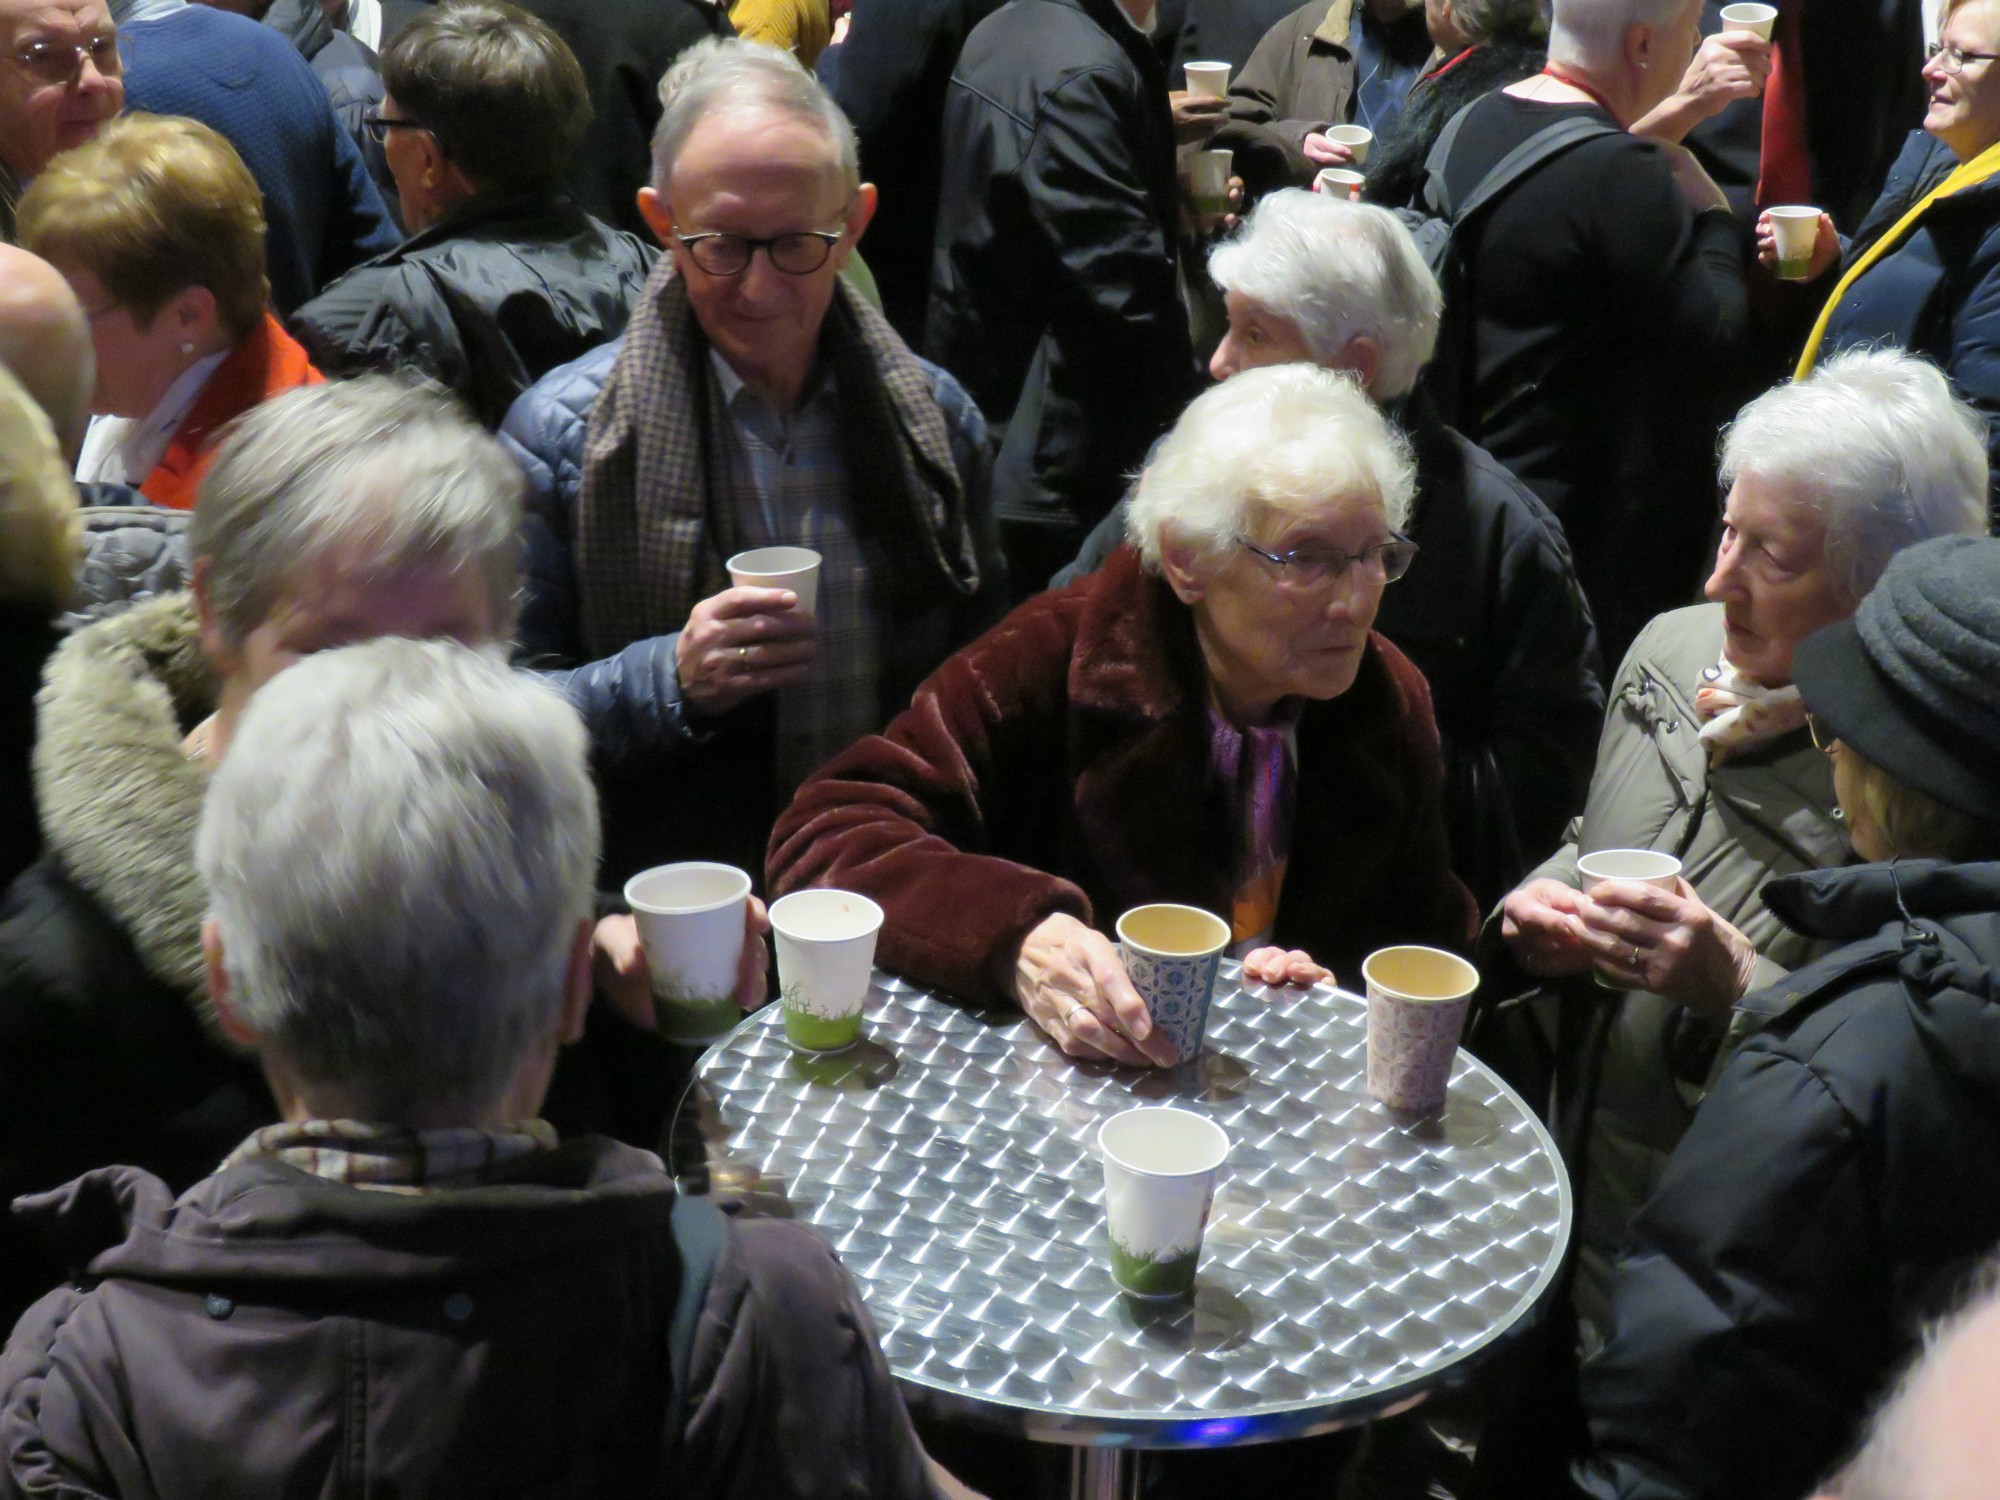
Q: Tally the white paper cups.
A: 11